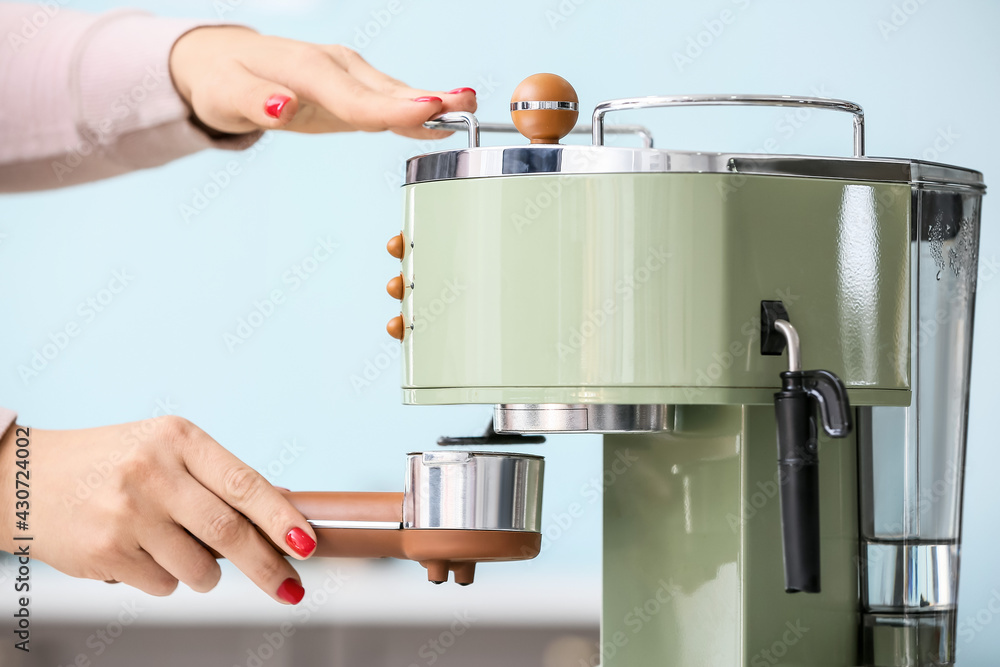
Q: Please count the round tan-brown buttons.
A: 3